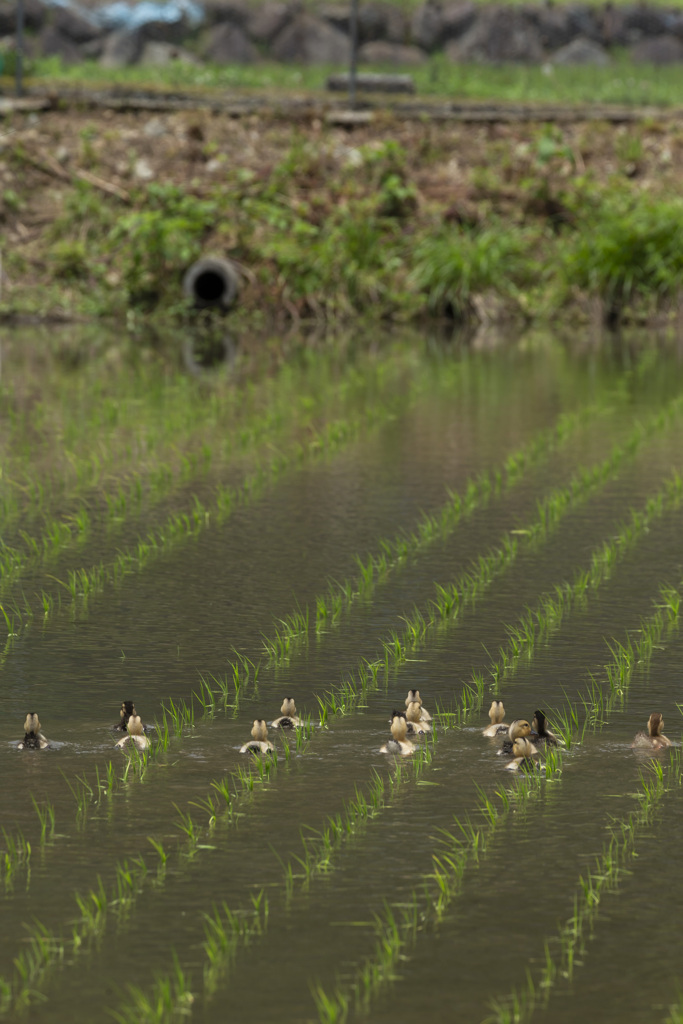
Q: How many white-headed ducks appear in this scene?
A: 10